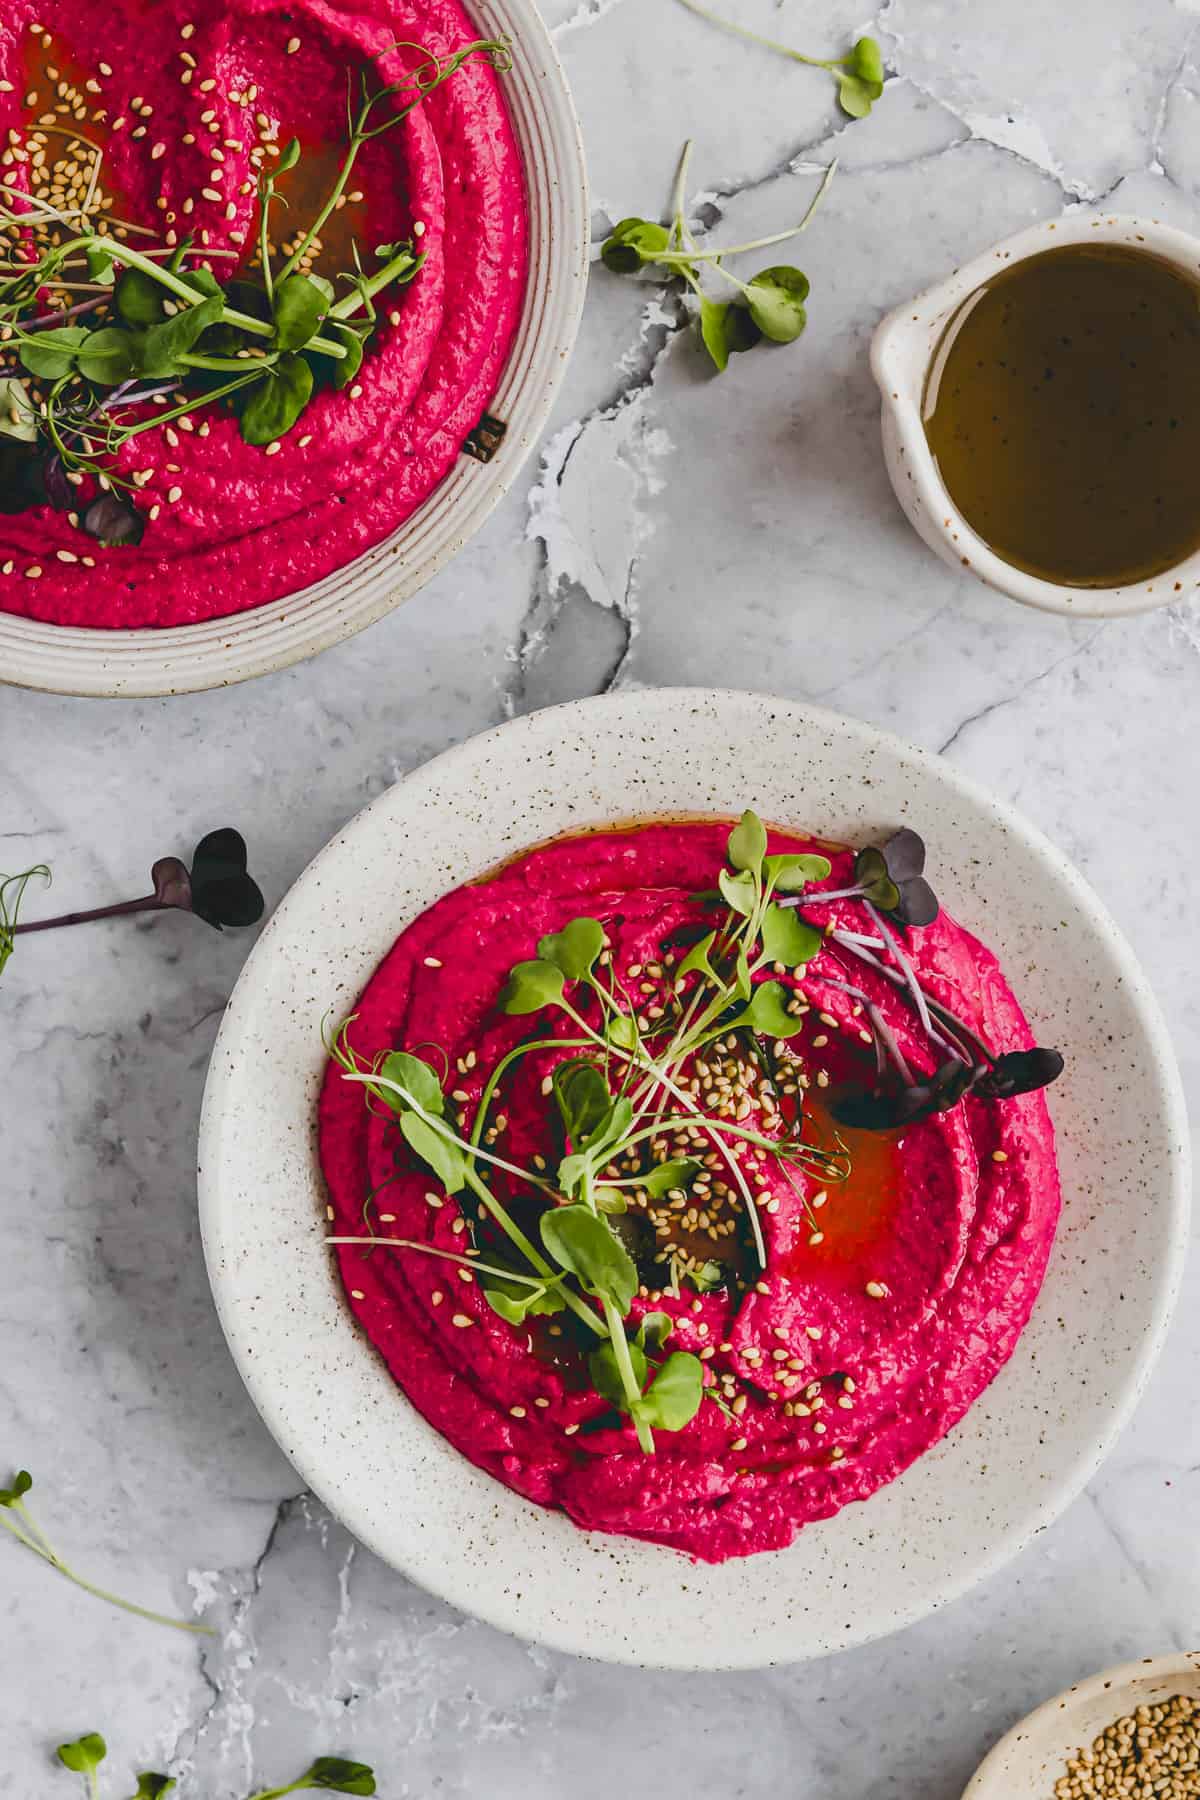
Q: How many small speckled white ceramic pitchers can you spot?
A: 1